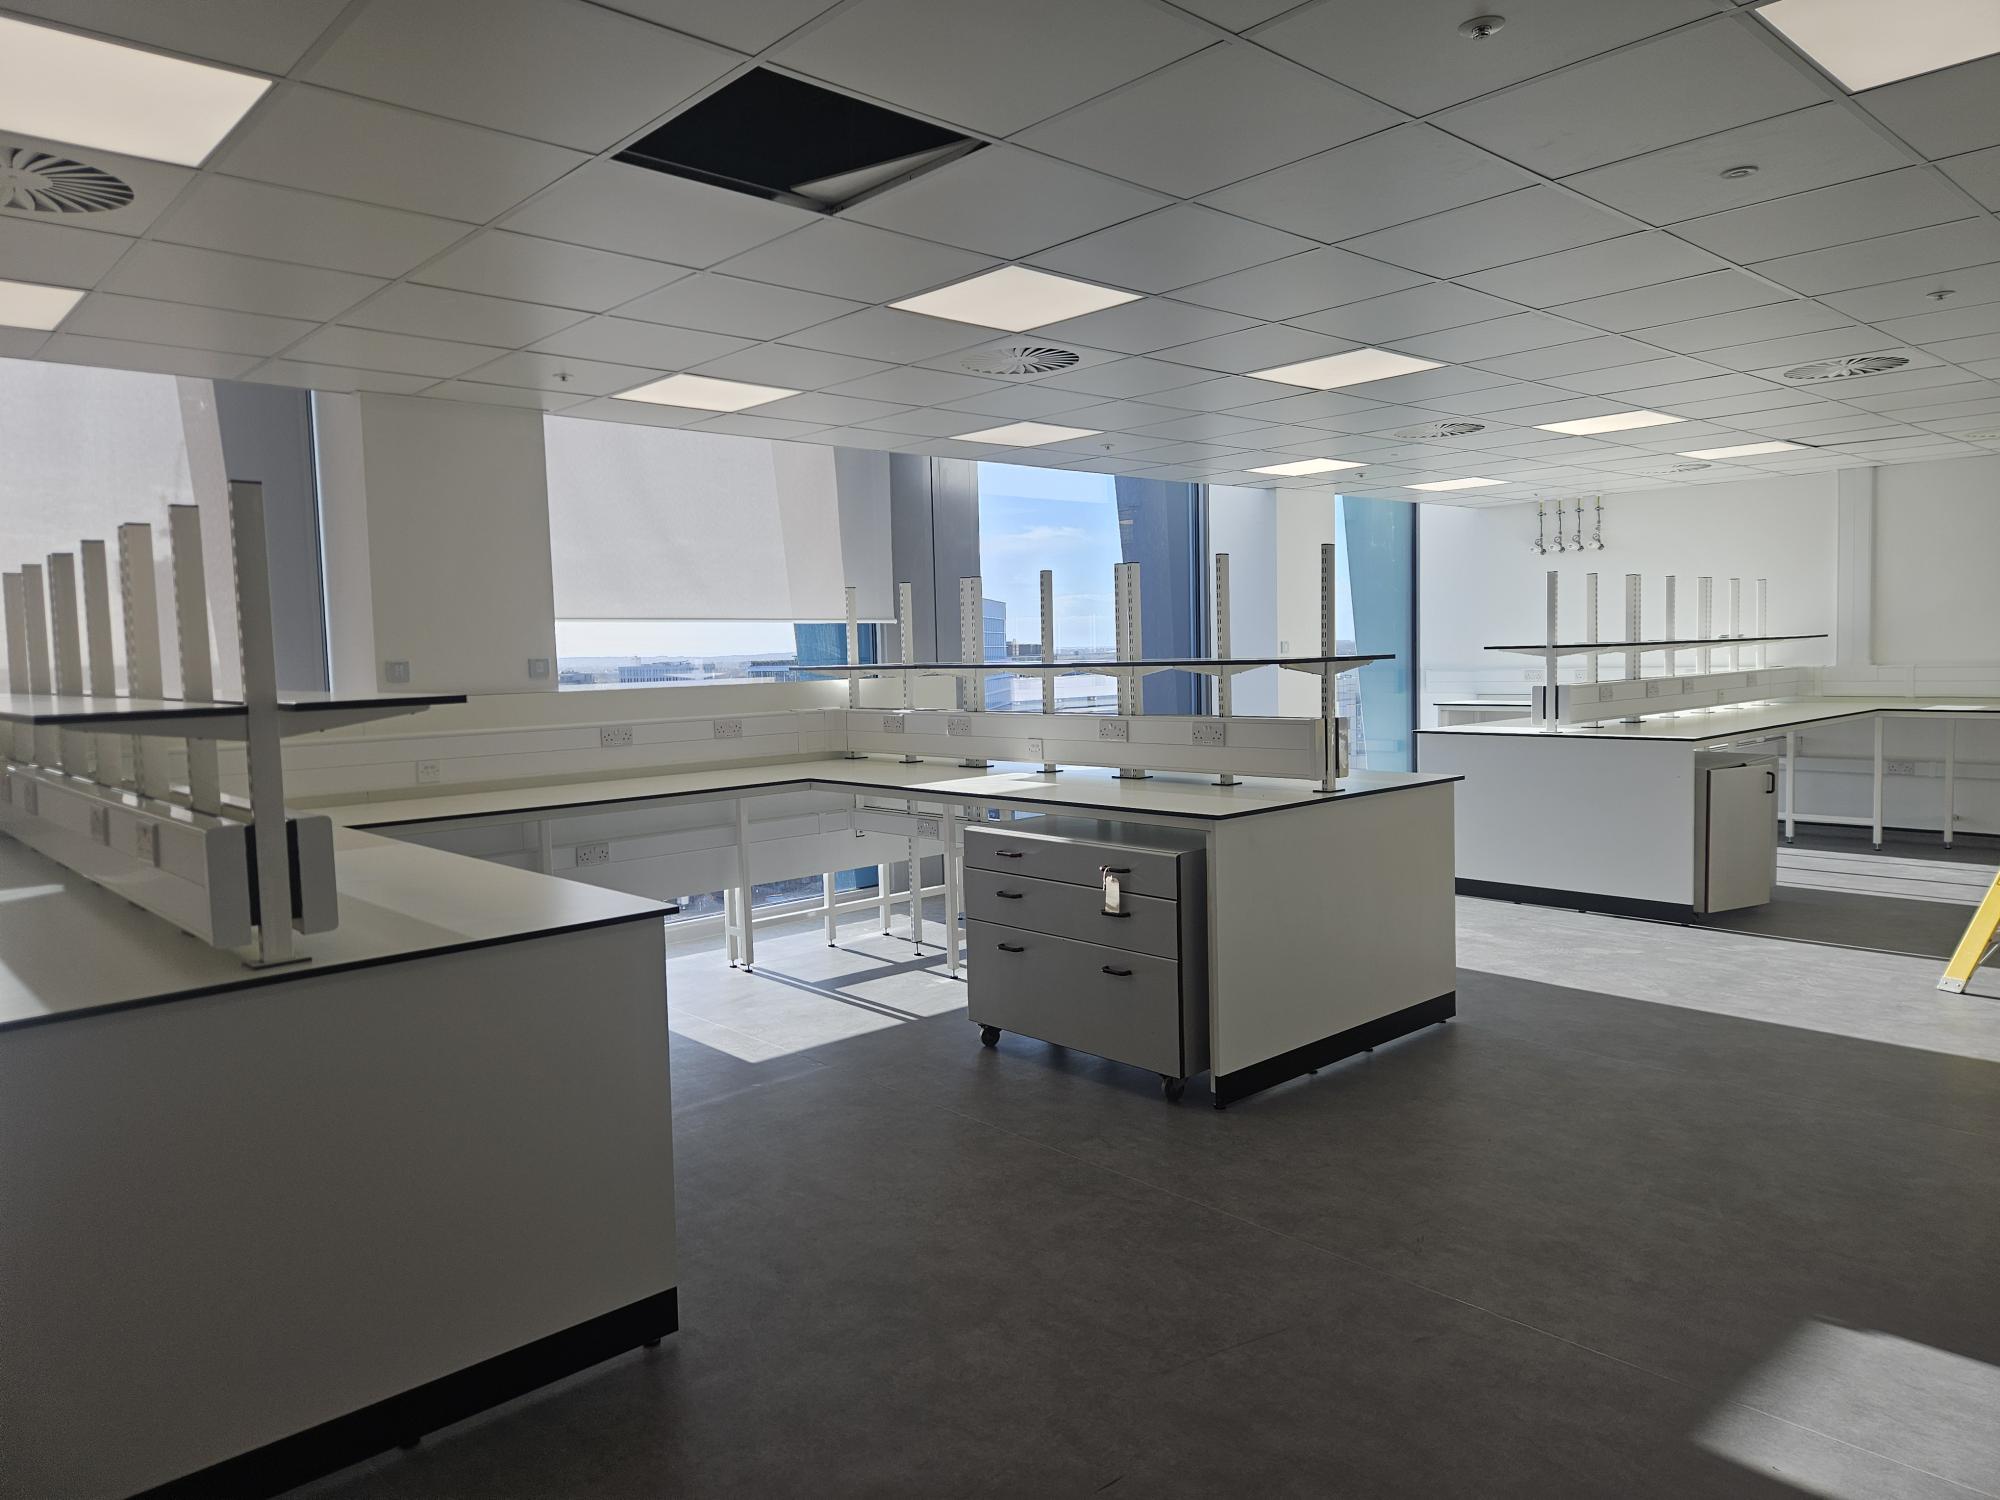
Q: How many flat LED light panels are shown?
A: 11